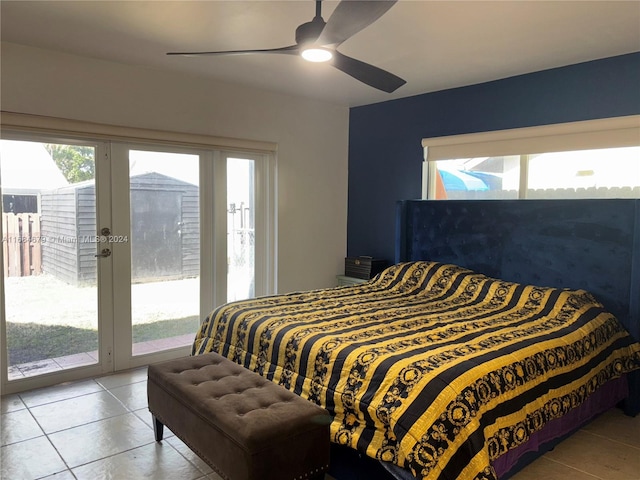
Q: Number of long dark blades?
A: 3